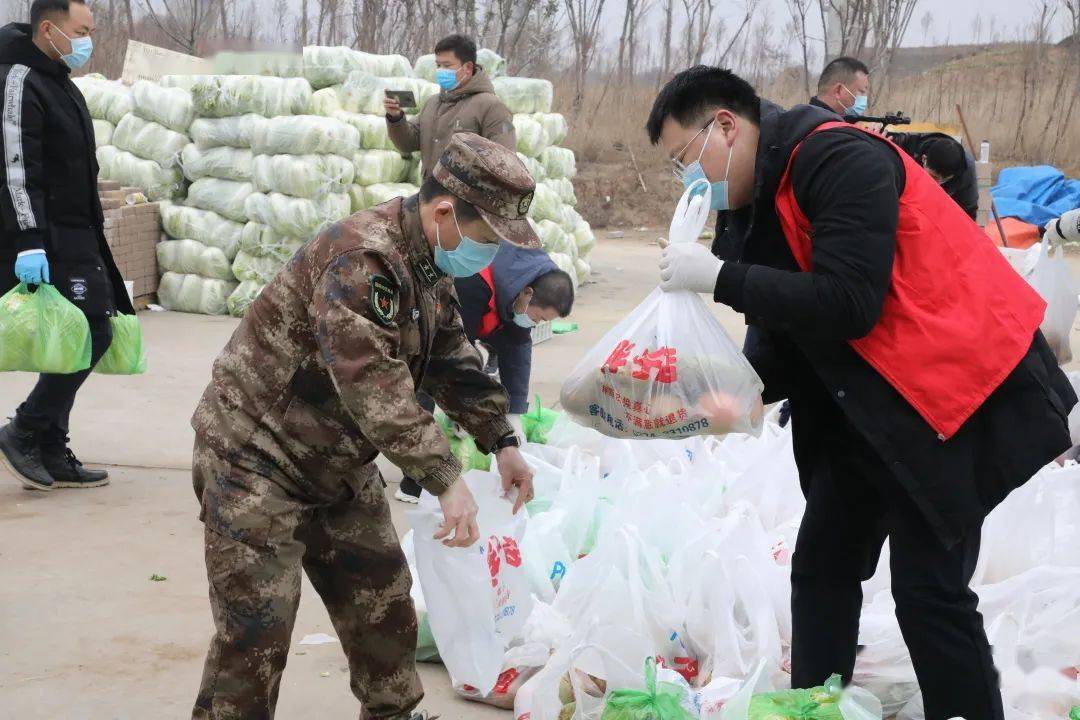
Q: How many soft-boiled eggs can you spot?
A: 0